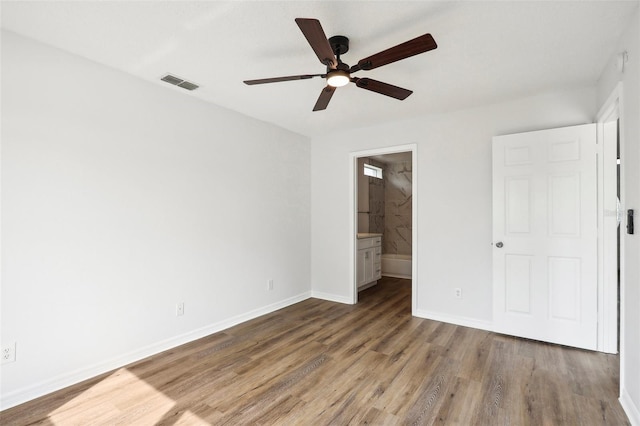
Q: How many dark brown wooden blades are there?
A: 5